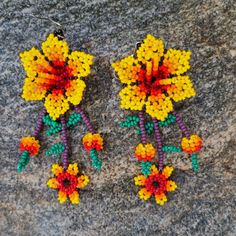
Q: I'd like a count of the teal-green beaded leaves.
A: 12